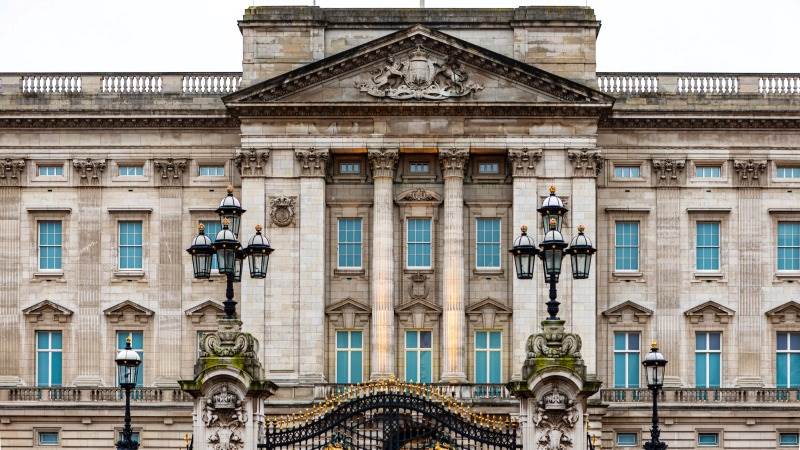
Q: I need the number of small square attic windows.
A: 9